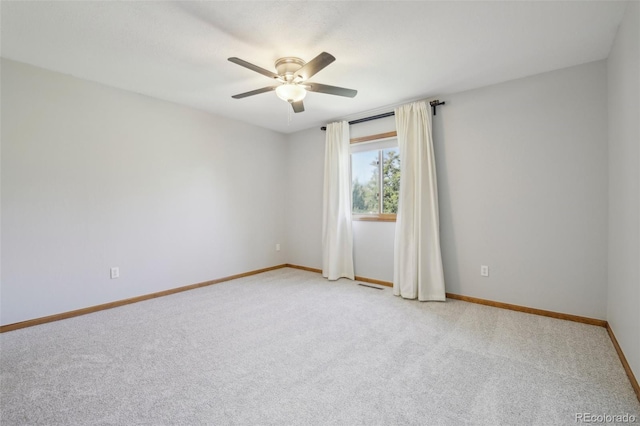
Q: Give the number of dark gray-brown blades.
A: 5